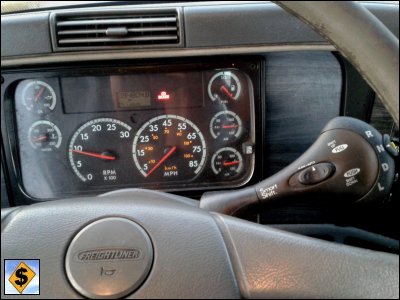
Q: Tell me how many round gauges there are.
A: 7